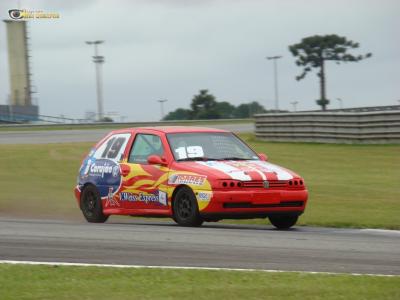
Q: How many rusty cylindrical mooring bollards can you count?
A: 0